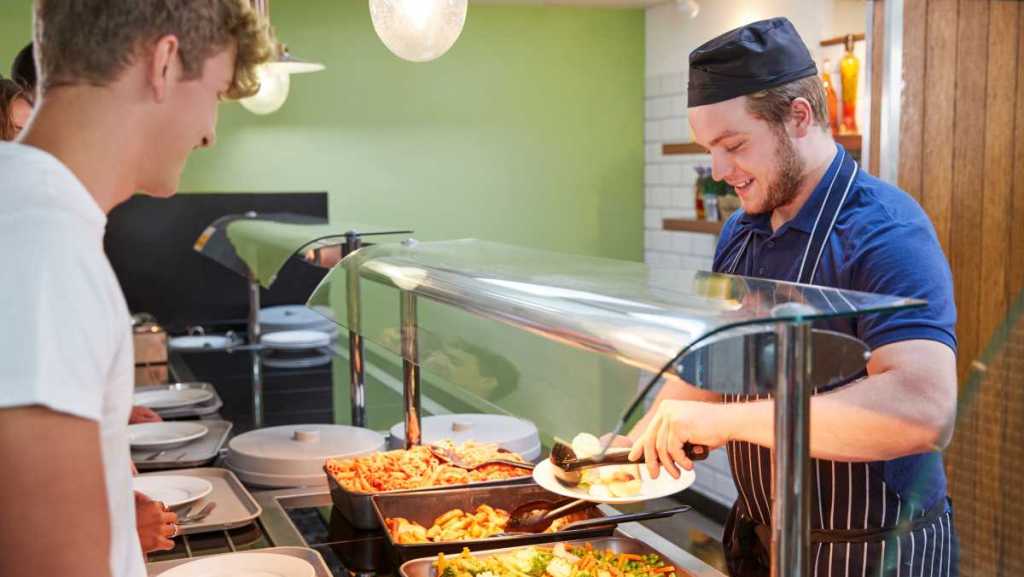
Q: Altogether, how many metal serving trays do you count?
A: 3